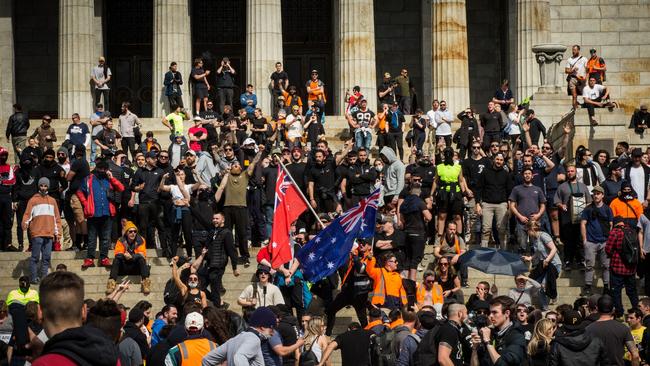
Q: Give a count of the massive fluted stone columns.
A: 6